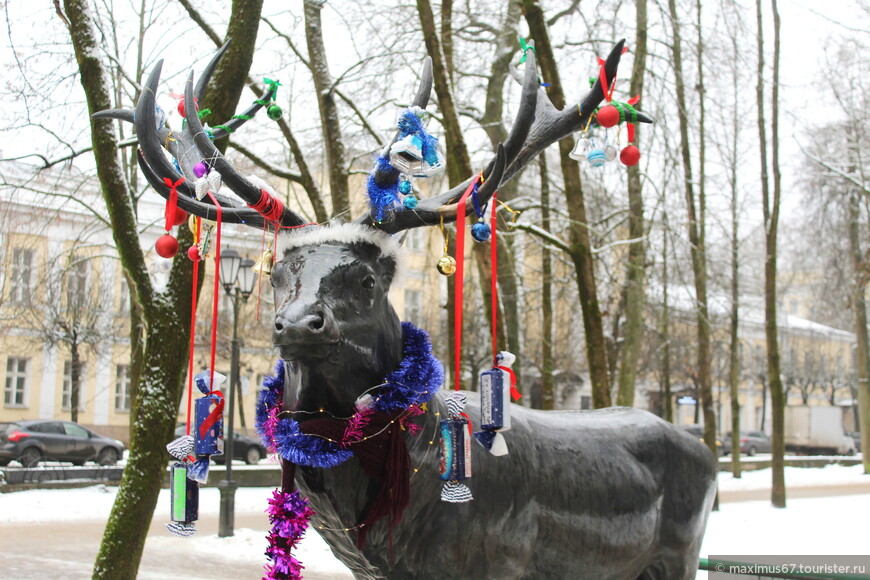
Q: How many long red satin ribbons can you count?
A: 4